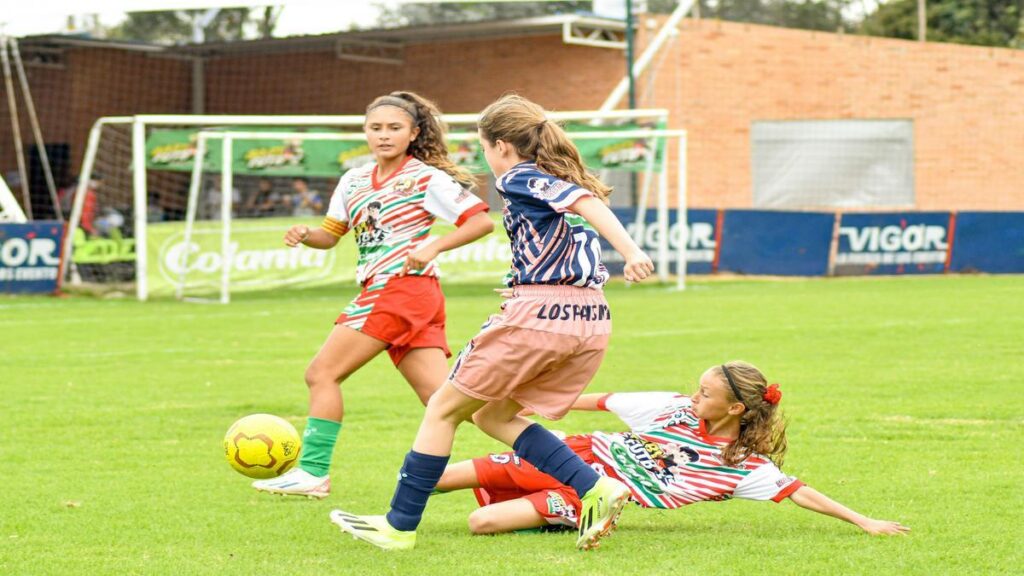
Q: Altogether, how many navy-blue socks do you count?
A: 2